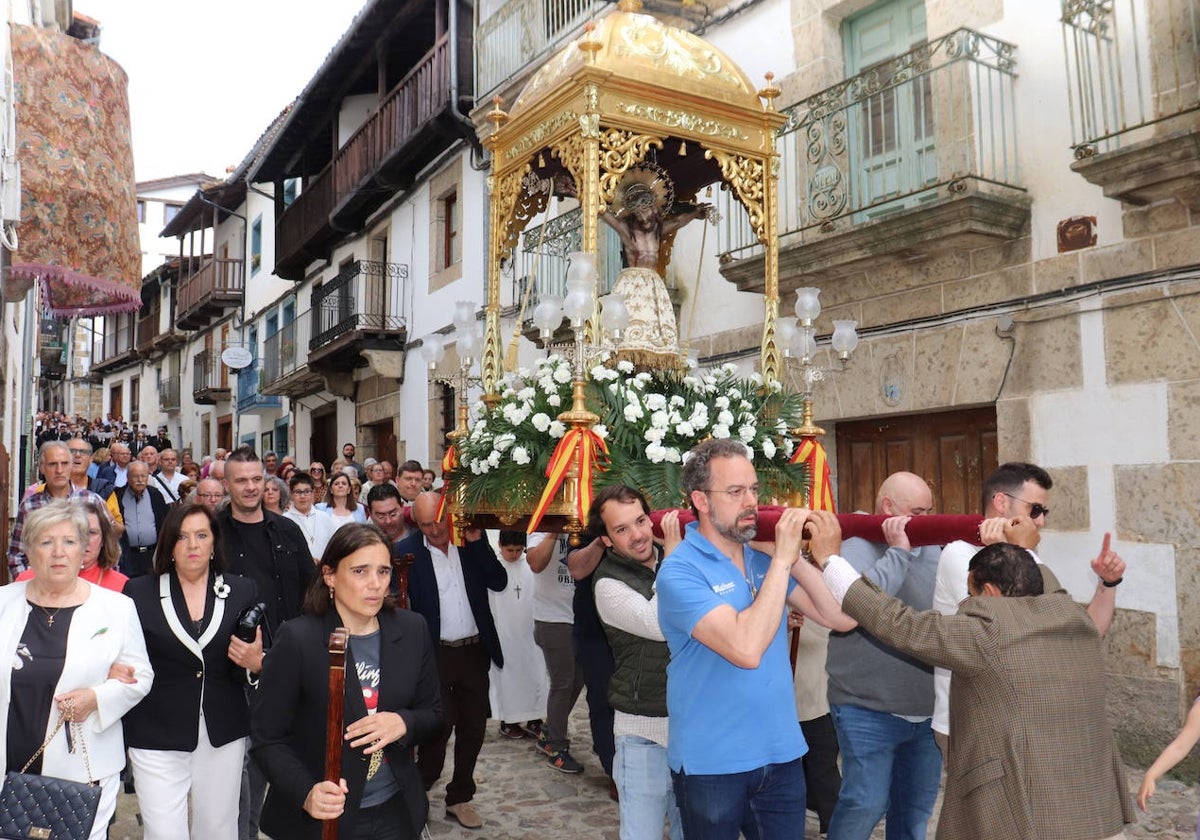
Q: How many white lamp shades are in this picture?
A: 11